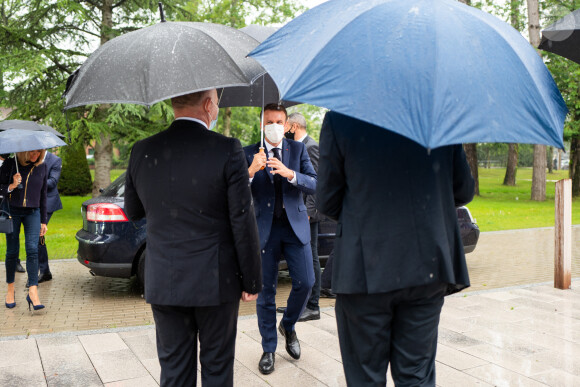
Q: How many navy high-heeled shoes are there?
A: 2